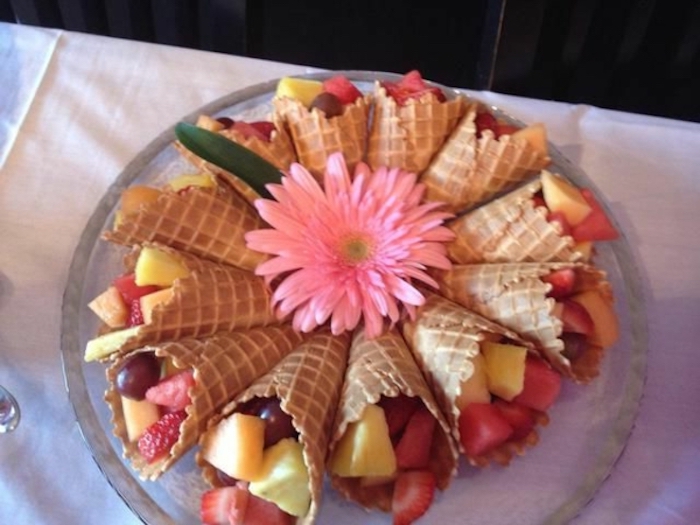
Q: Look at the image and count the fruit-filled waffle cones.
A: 12